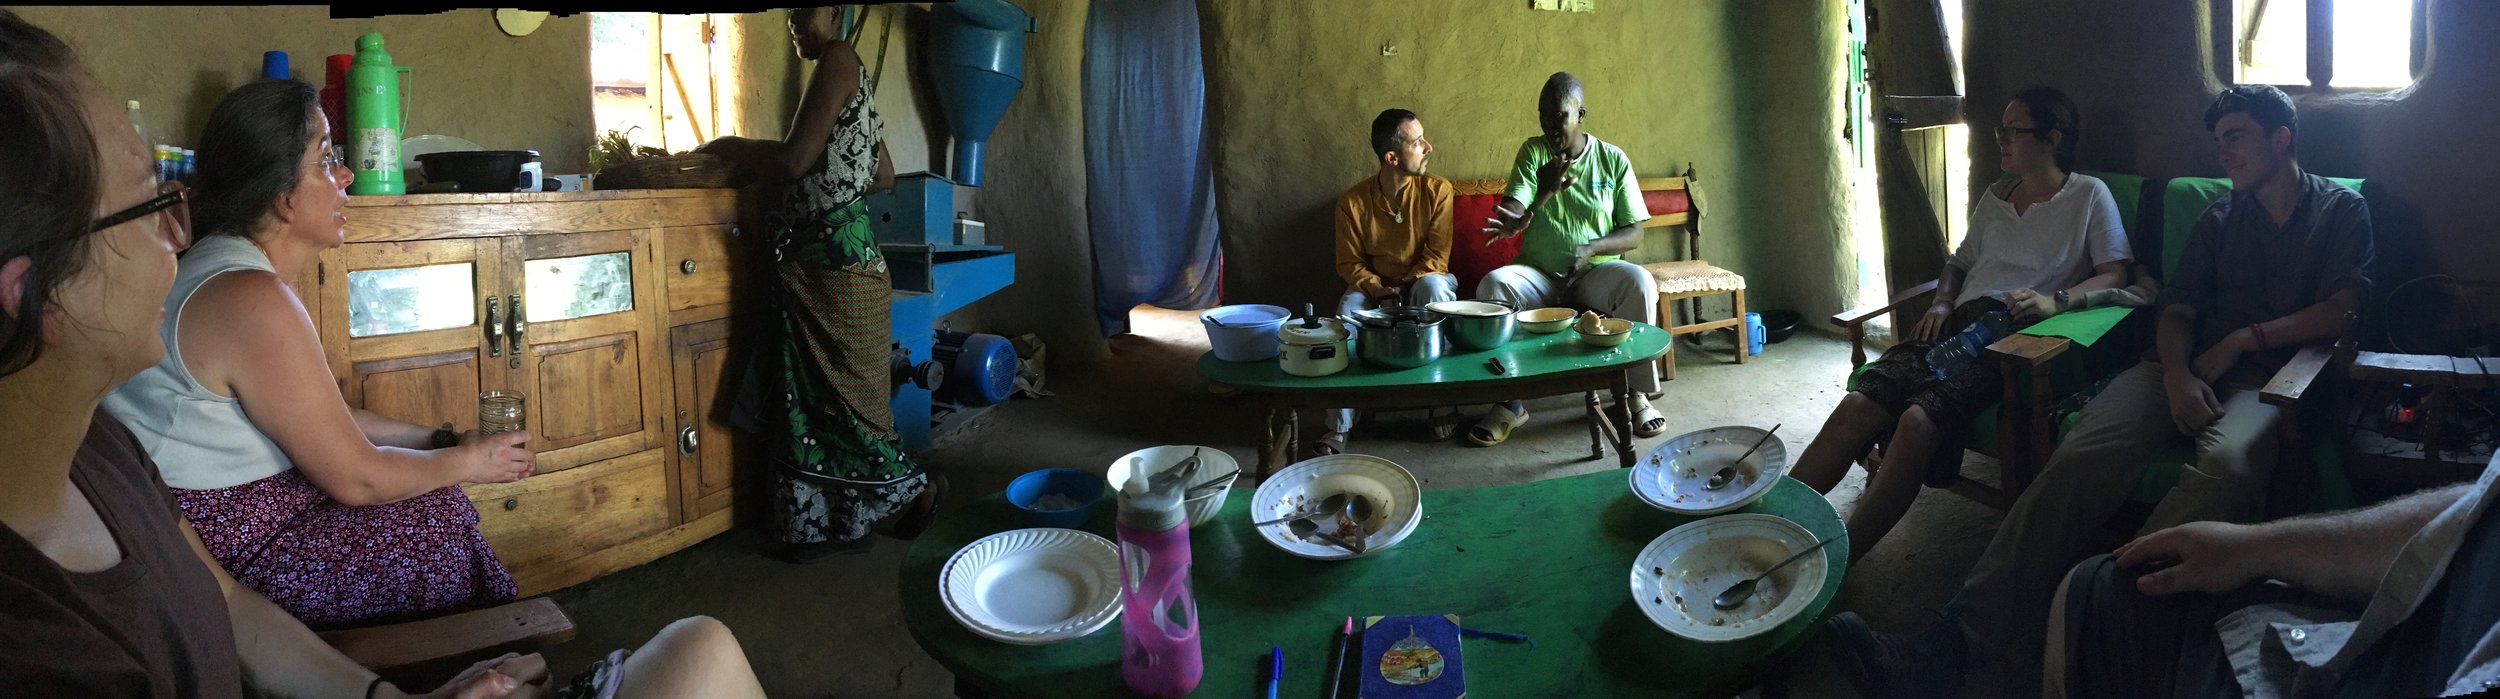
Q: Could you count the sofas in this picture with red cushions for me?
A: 1